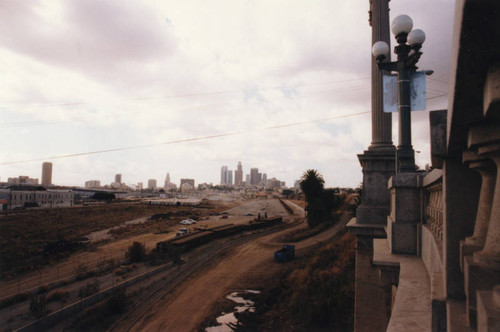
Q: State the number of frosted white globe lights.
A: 3